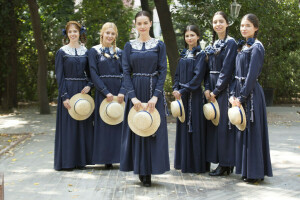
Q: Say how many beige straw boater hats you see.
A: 6